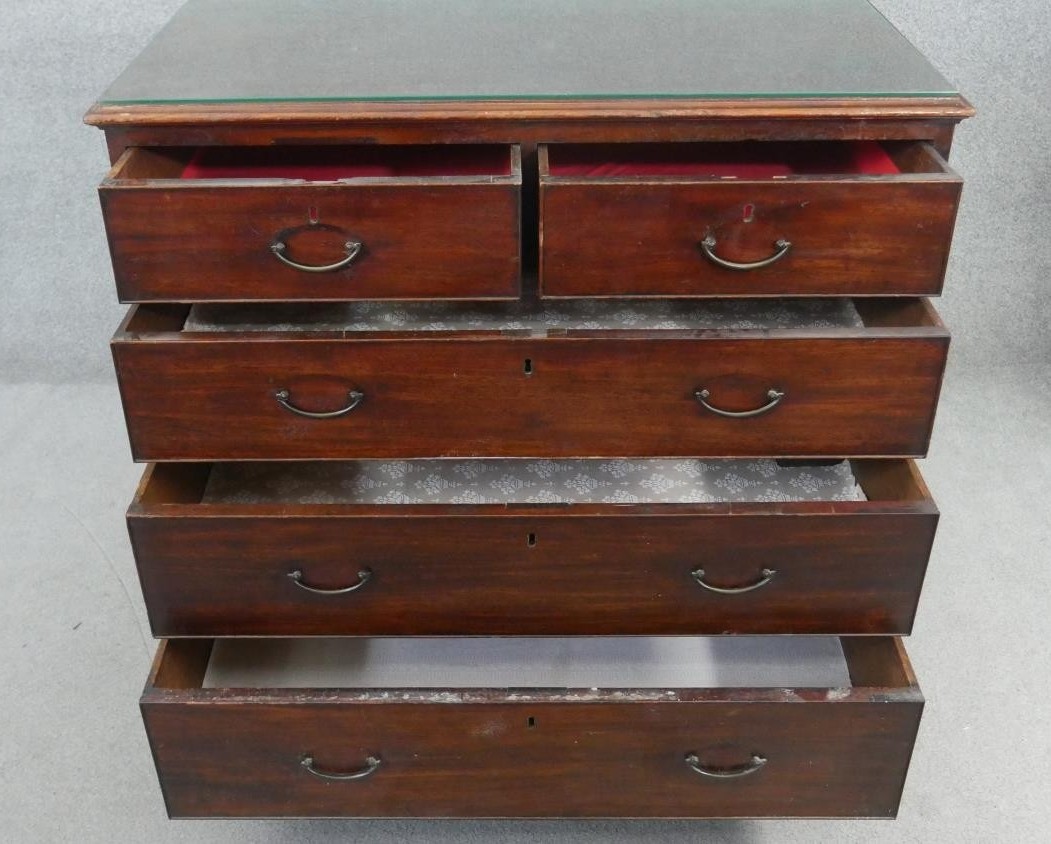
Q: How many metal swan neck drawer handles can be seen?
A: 8